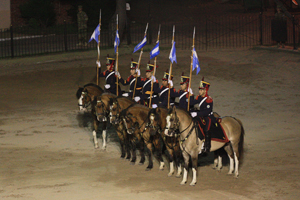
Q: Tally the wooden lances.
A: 6